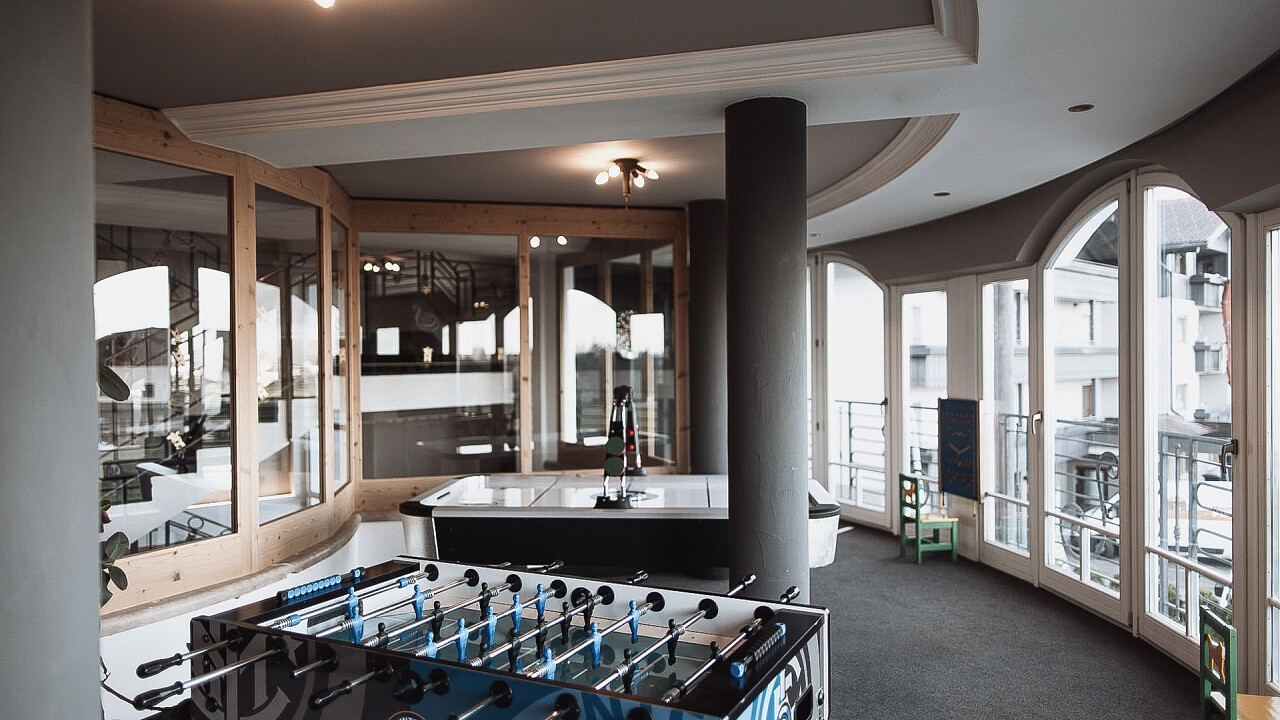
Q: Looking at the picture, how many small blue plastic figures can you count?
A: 11